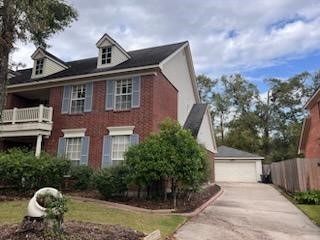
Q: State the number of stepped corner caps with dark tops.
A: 0